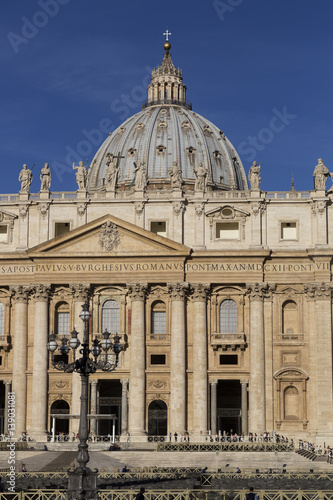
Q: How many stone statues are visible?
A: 9